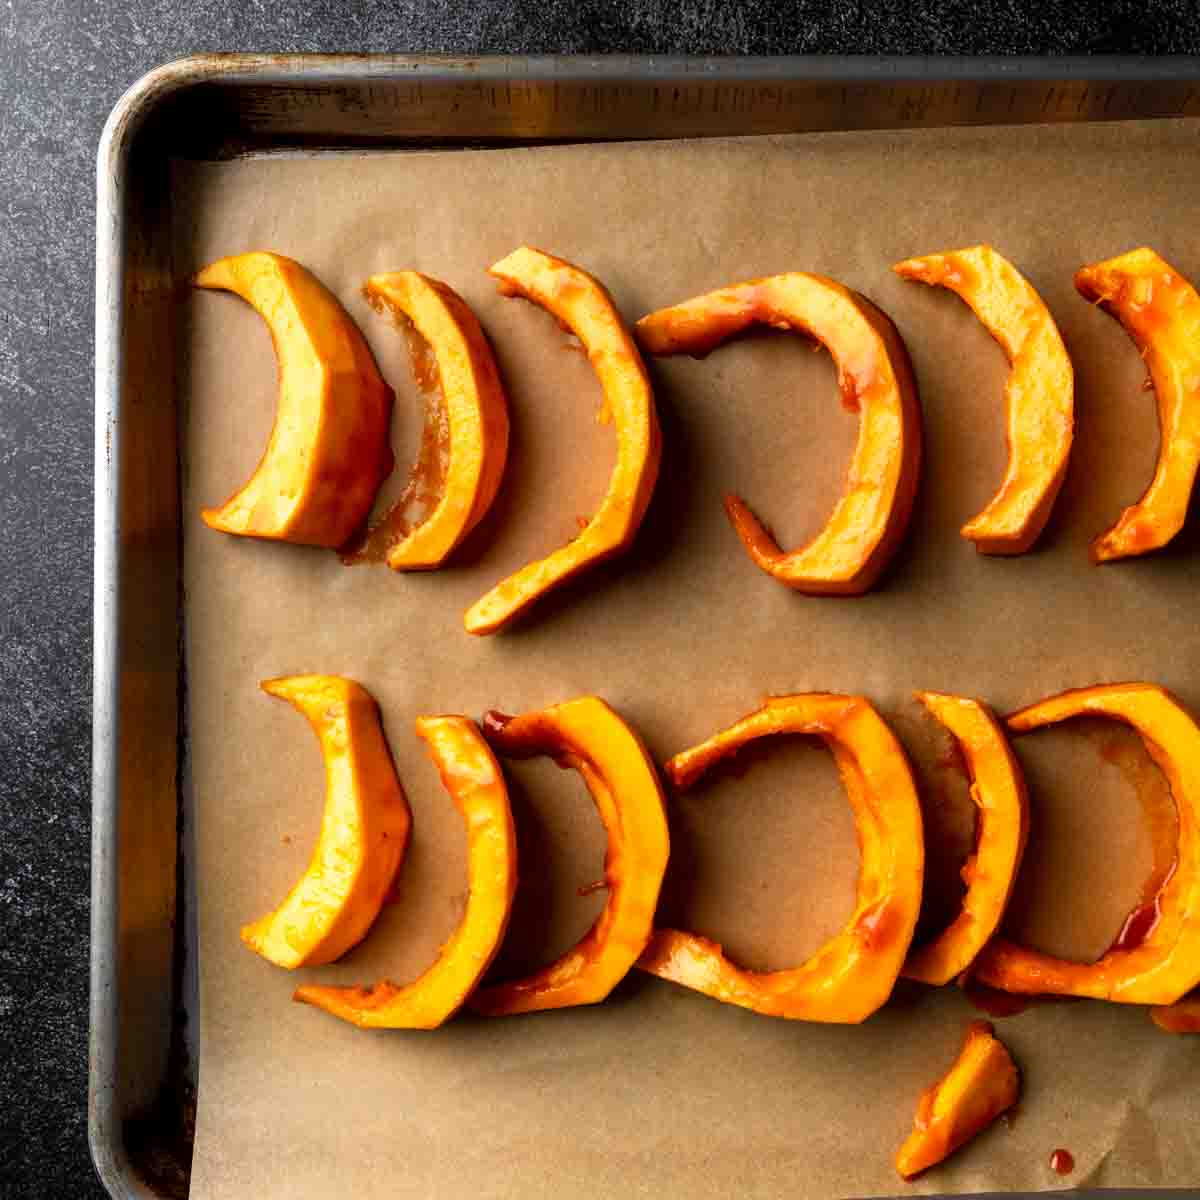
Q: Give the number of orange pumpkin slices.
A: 13